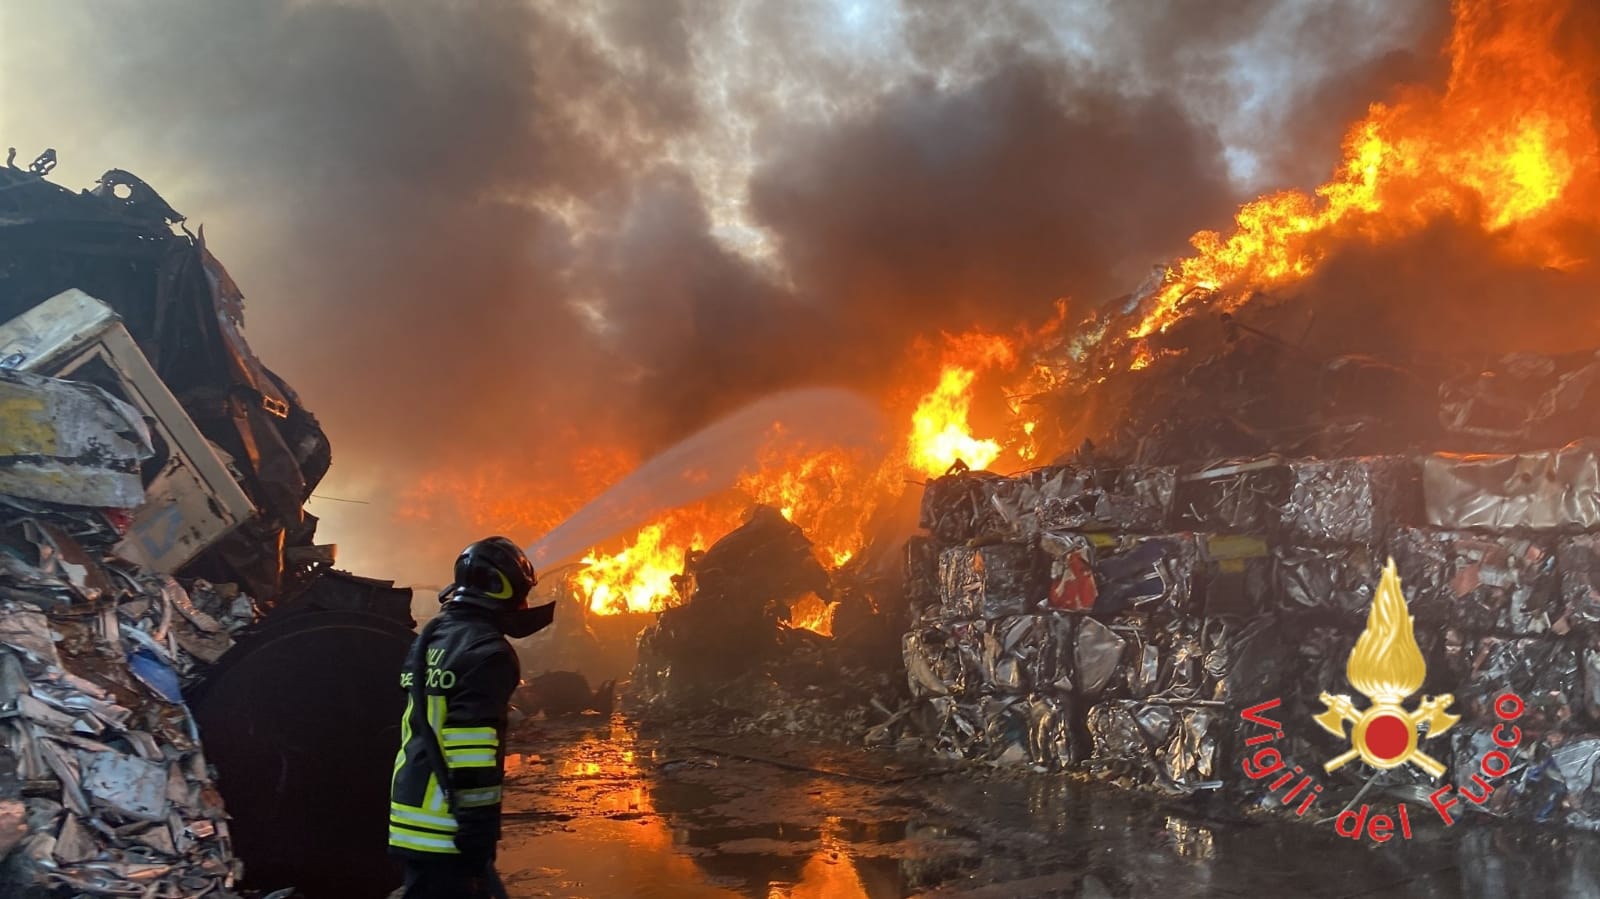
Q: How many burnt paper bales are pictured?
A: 0